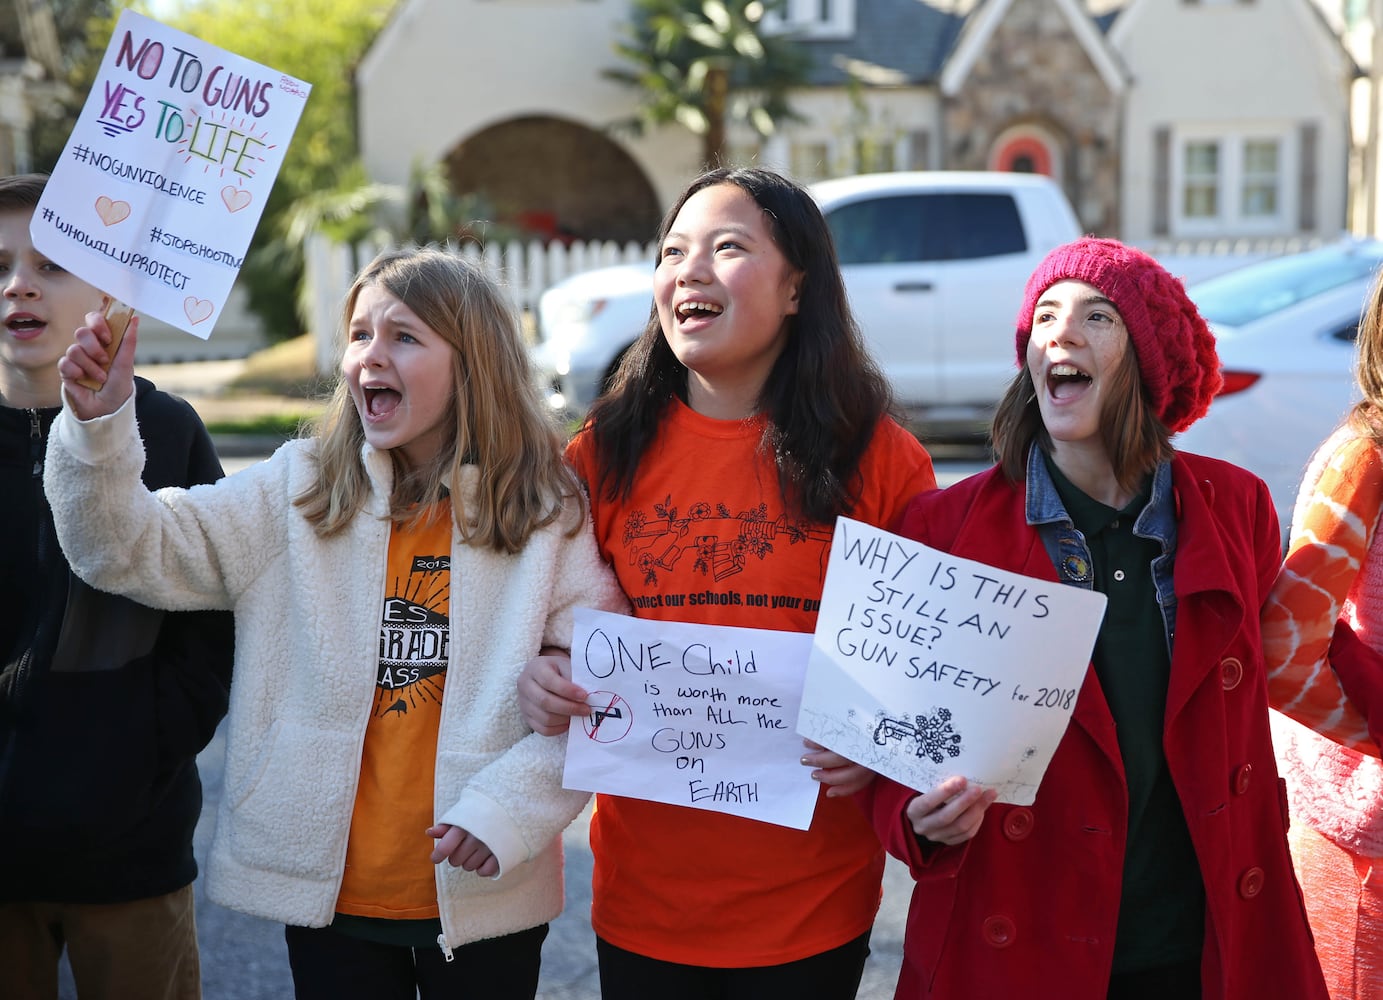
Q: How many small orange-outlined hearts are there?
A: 3